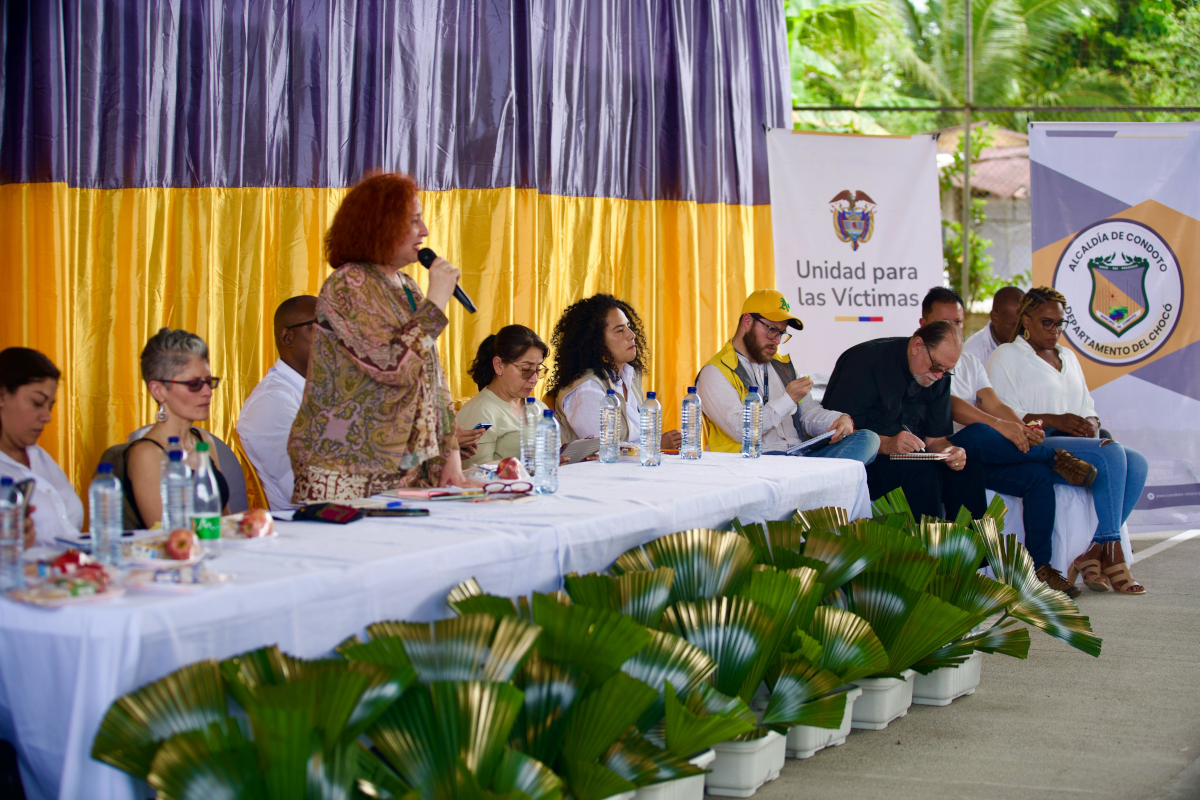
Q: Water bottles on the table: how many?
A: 11